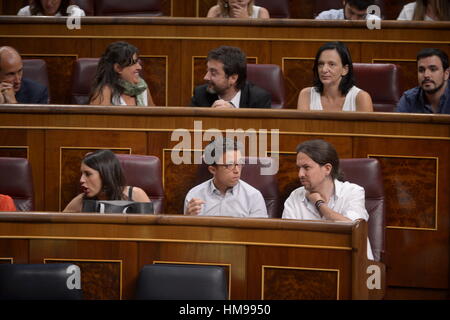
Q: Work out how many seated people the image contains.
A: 13